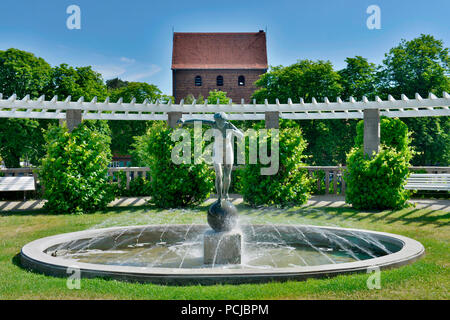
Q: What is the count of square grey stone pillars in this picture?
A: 4